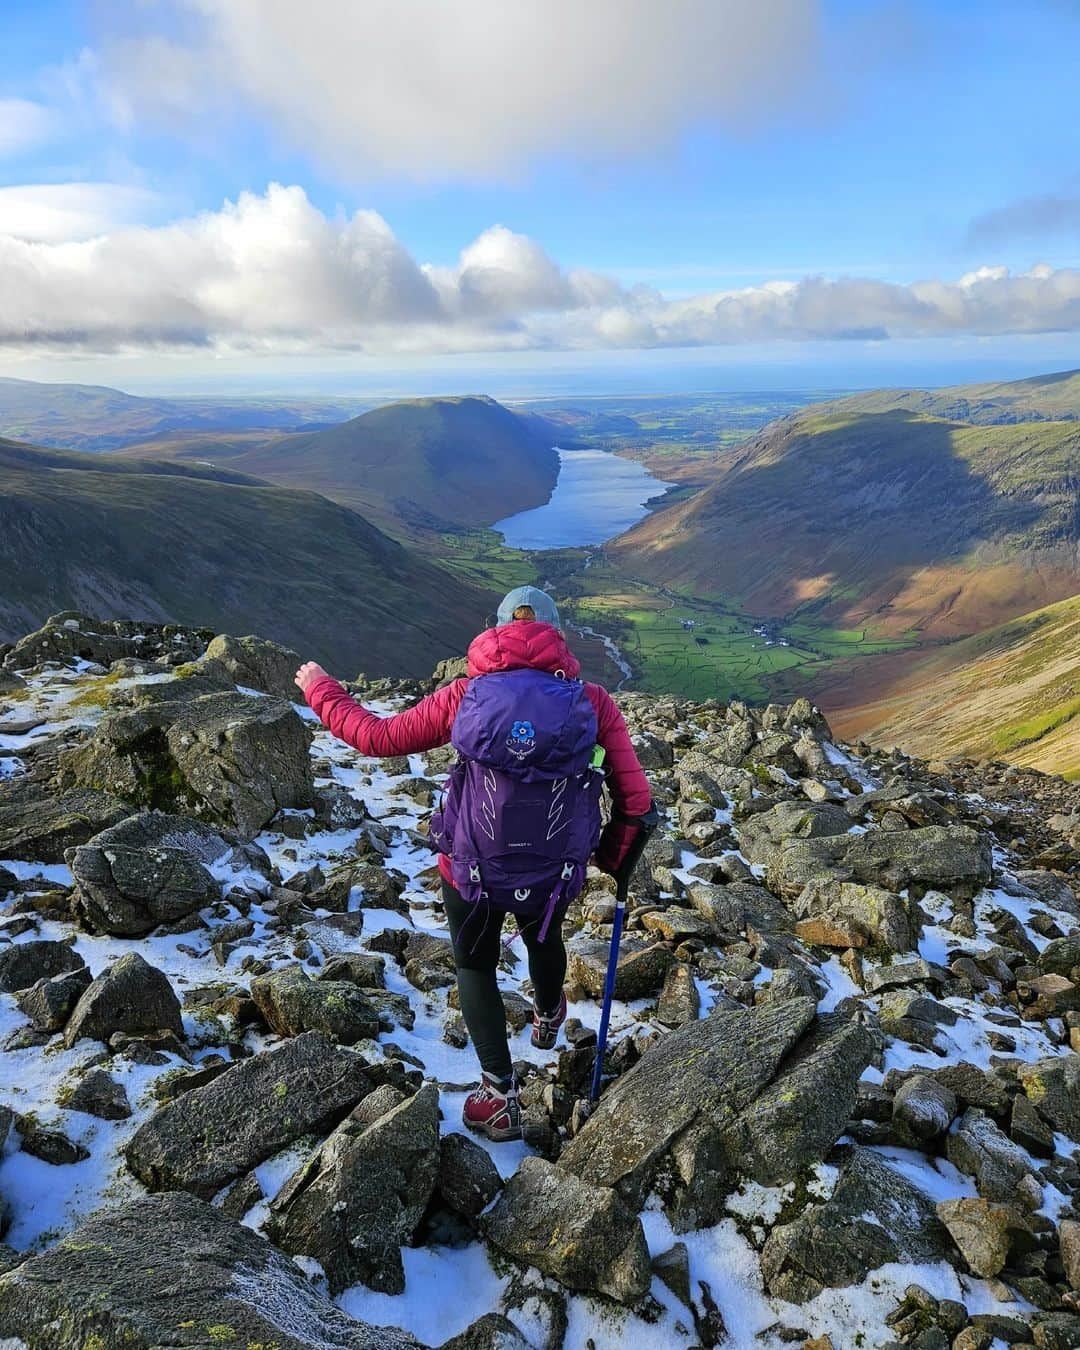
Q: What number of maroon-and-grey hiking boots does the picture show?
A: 2